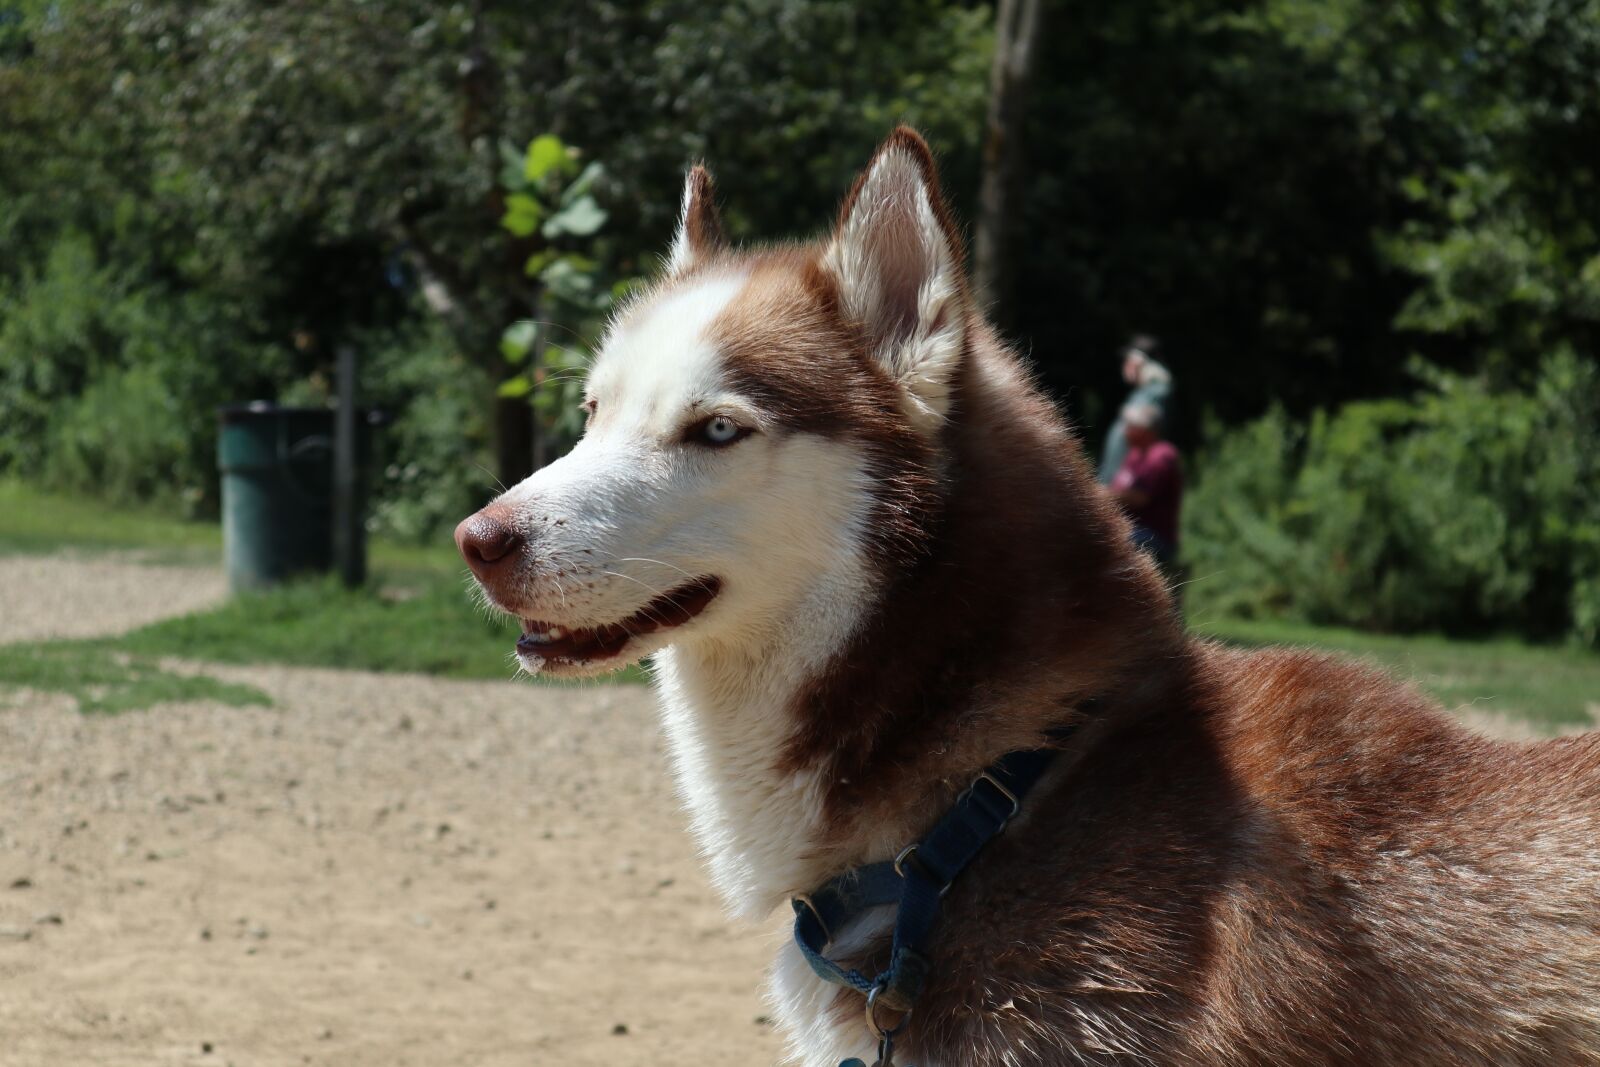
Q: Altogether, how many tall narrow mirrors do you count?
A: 0